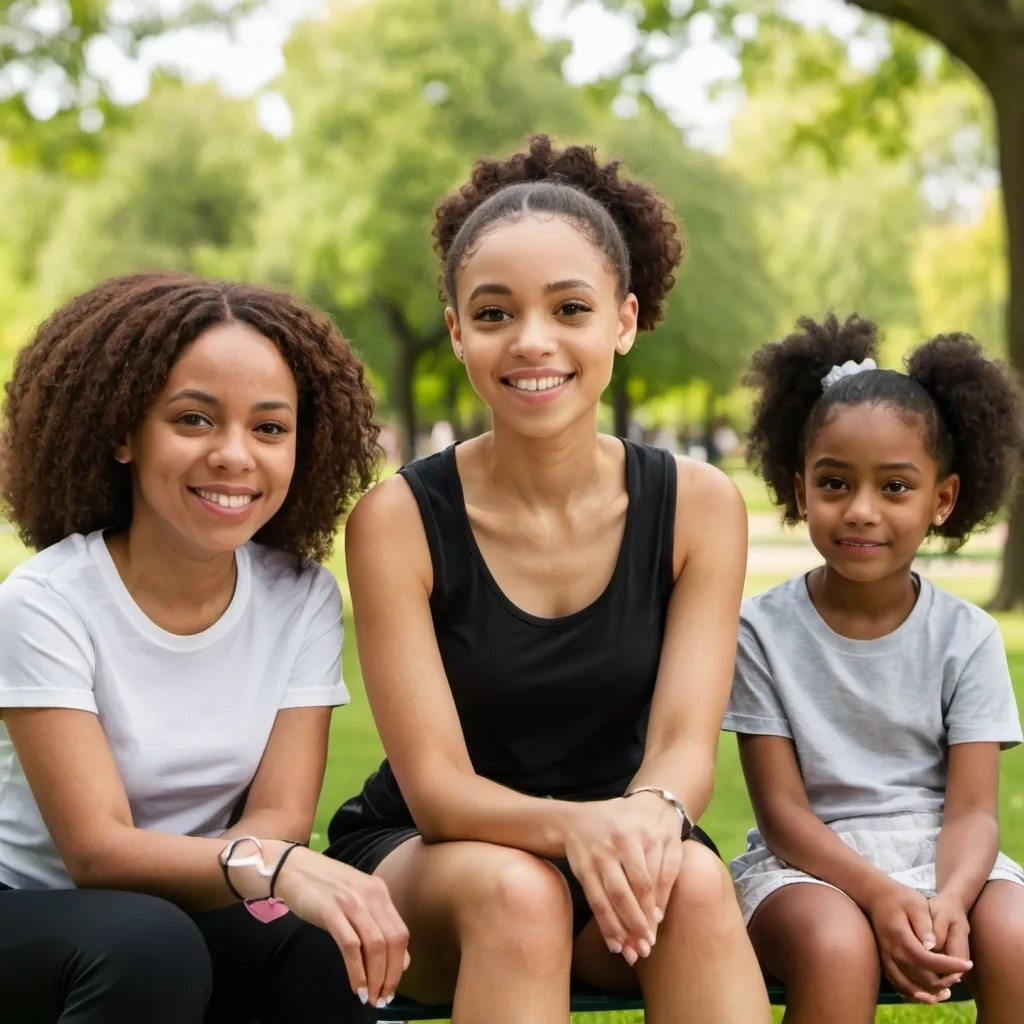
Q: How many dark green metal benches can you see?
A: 1